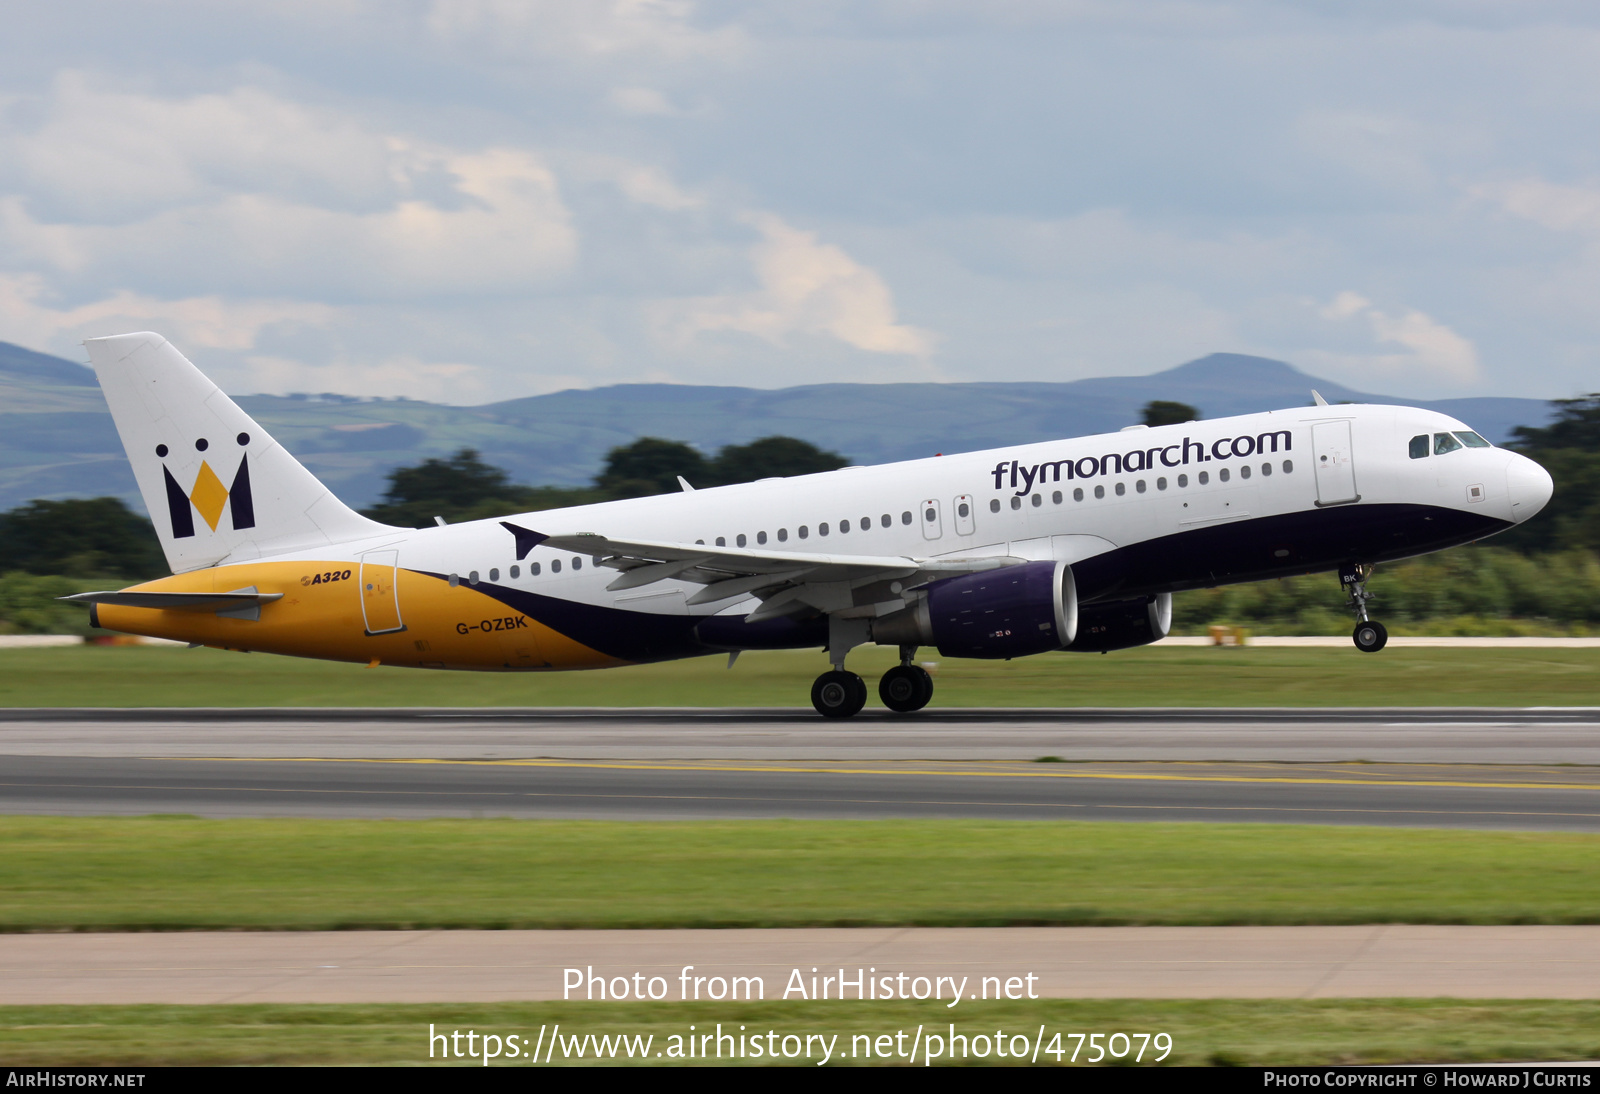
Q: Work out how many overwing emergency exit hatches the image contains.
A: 2